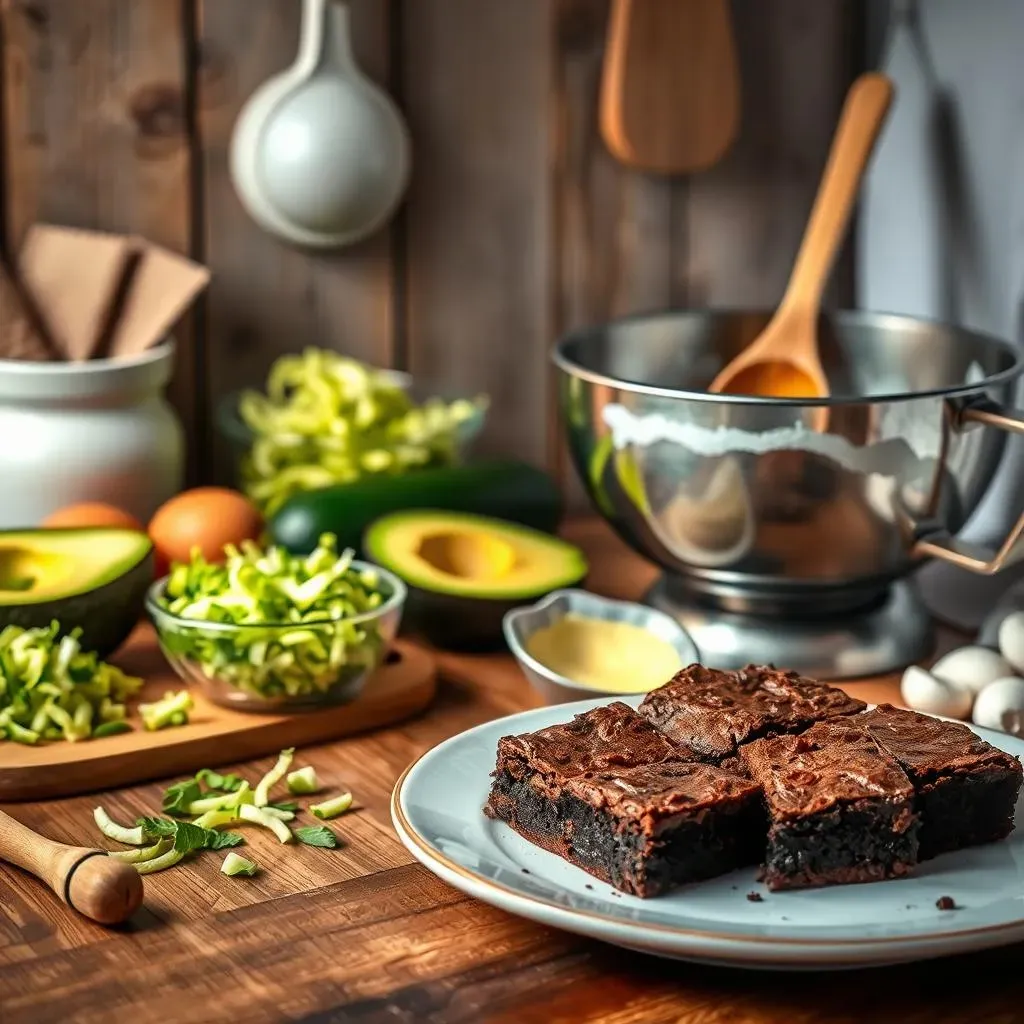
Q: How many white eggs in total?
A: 4